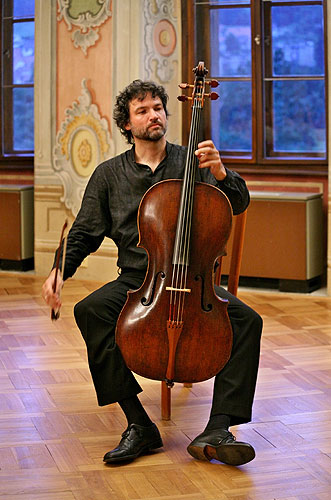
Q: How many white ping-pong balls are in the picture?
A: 0